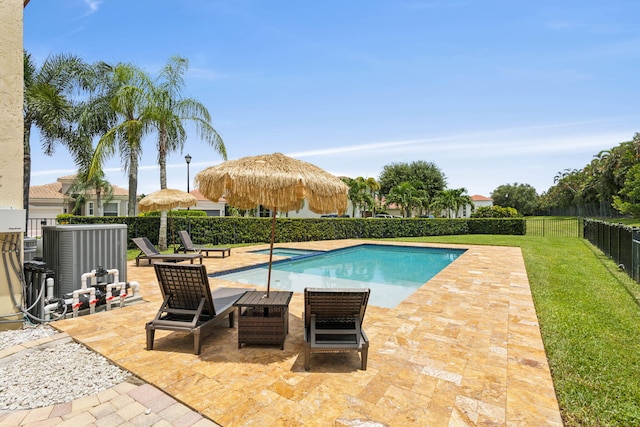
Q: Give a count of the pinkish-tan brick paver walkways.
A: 1